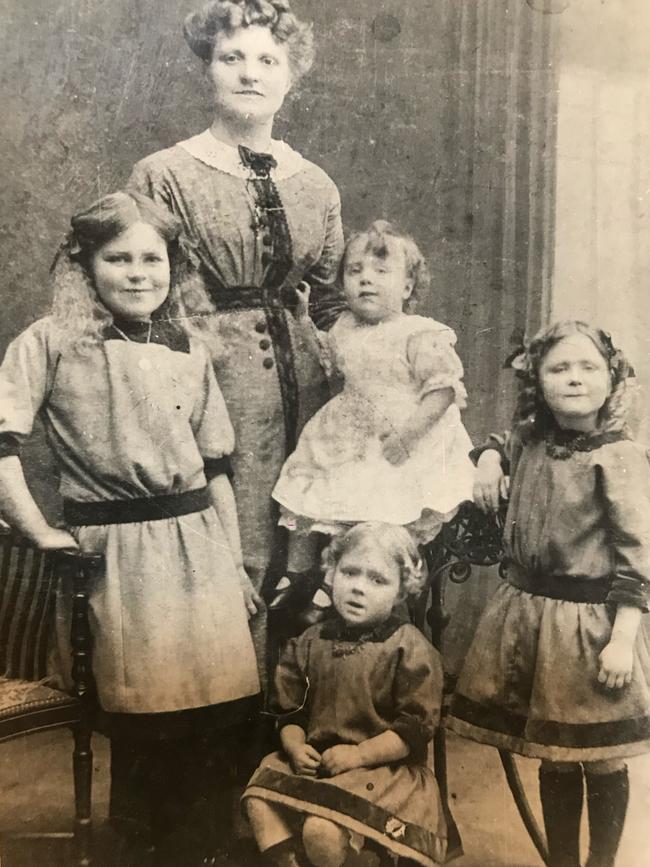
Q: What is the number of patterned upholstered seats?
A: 1